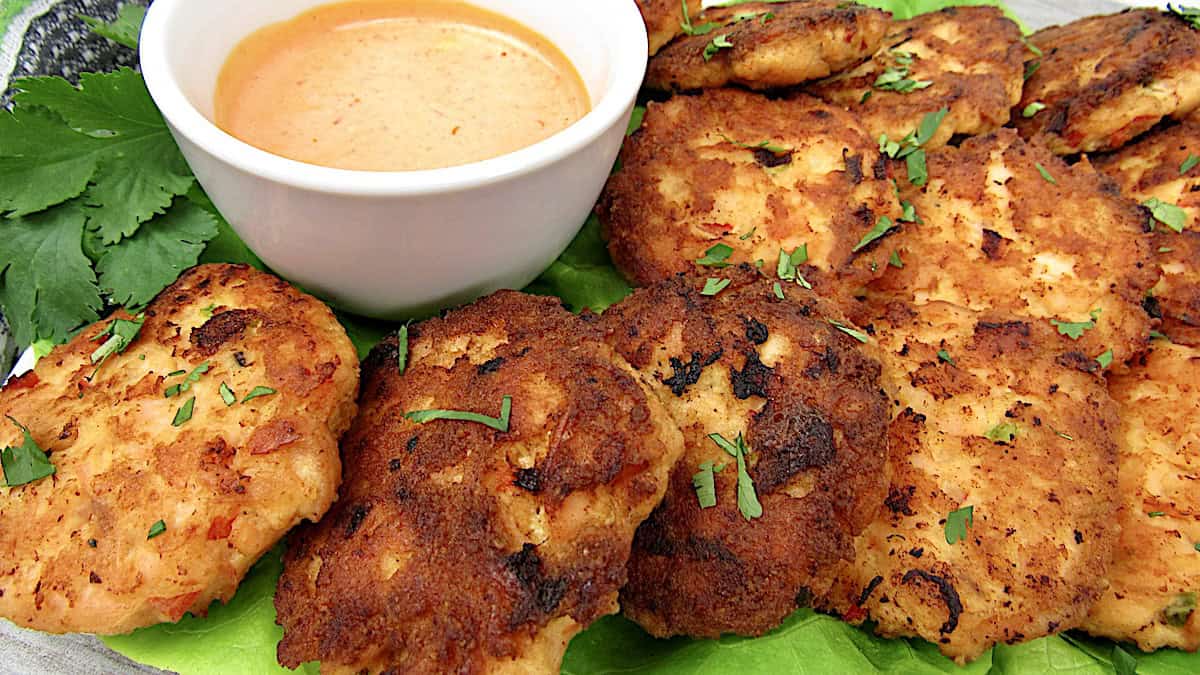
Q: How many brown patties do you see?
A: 13